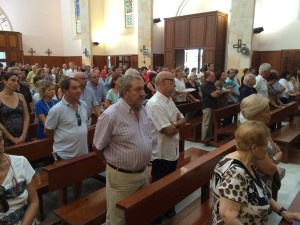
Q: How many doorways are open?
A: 1